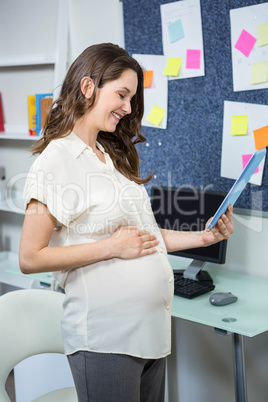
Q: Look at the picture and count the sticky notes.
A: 11